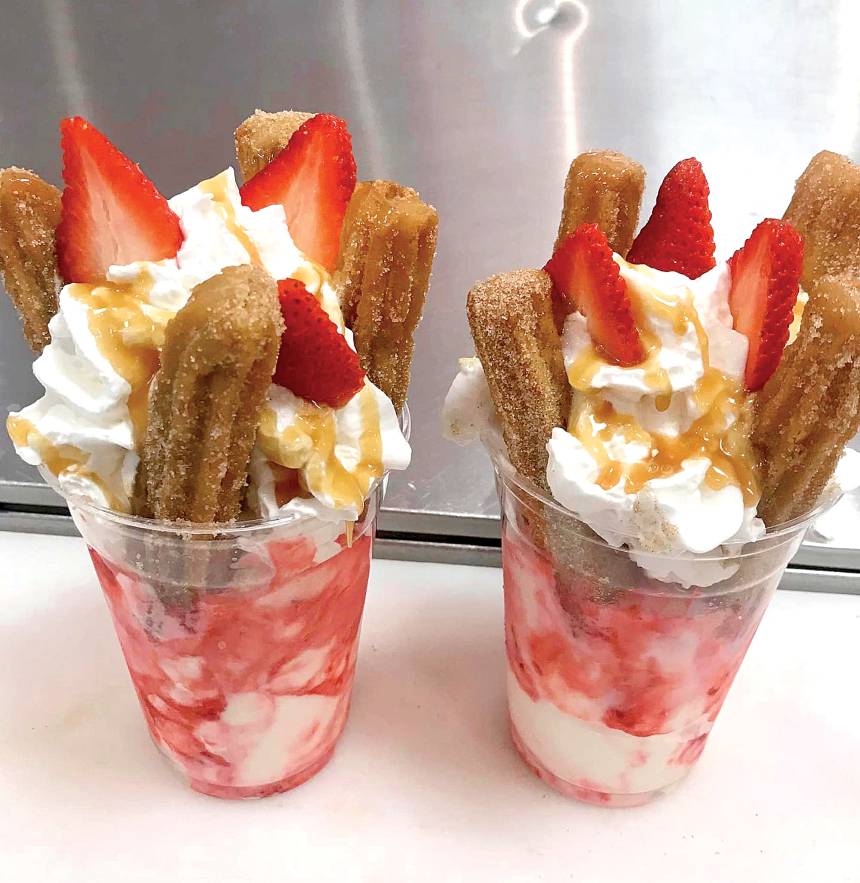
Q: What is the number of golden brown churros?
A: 8